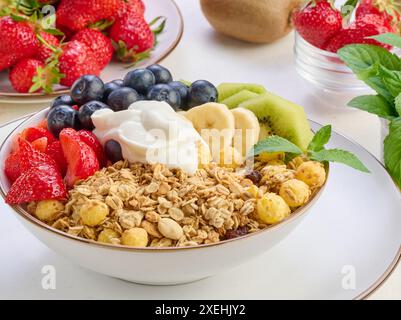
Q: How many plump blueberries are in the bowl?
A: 13